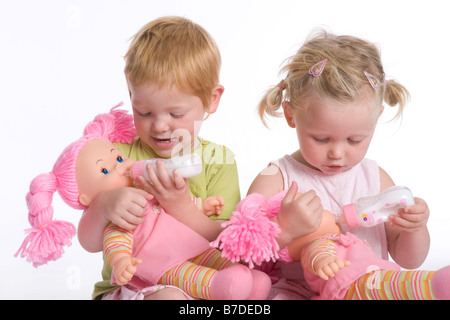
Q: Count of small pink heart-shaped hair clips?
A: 2